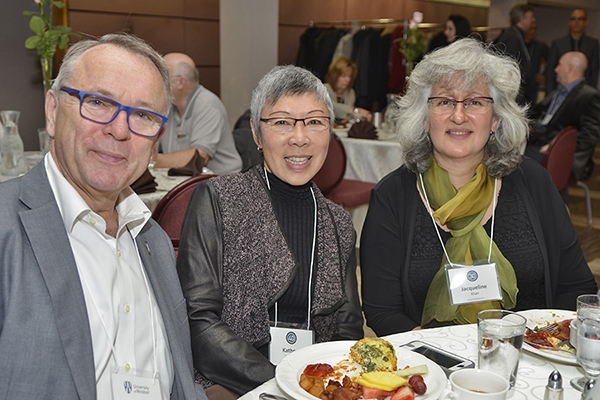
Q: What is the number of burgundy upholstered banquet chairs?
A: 3